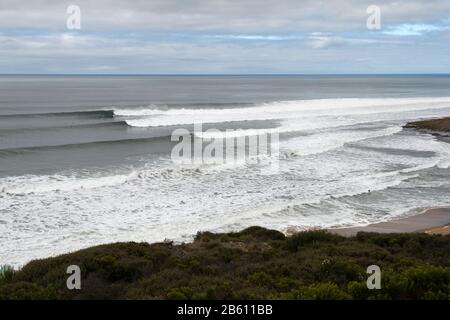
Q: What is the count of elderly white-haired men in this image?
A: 0